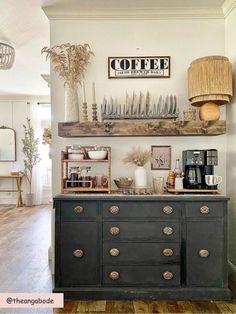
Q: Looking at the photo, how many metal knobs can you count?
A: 12